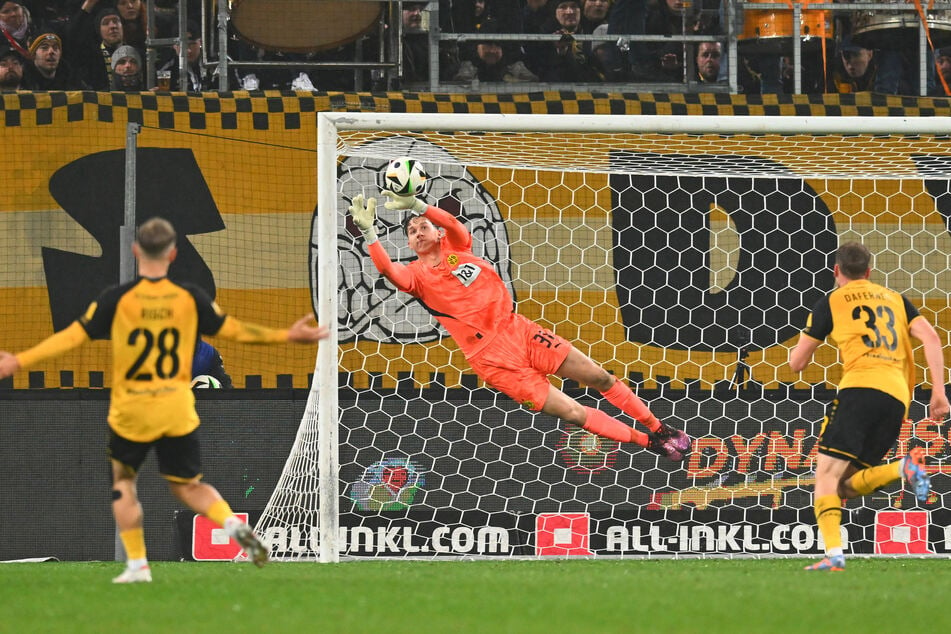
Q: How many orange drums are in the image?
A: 1